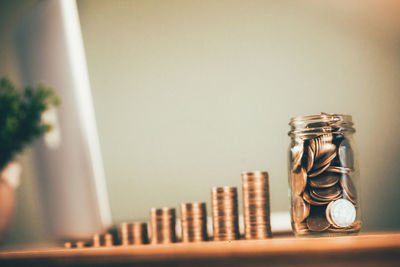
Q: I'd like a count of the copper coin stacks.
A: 7